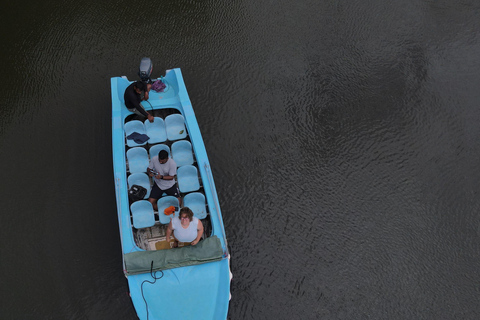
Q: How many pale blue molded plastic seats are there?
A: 12